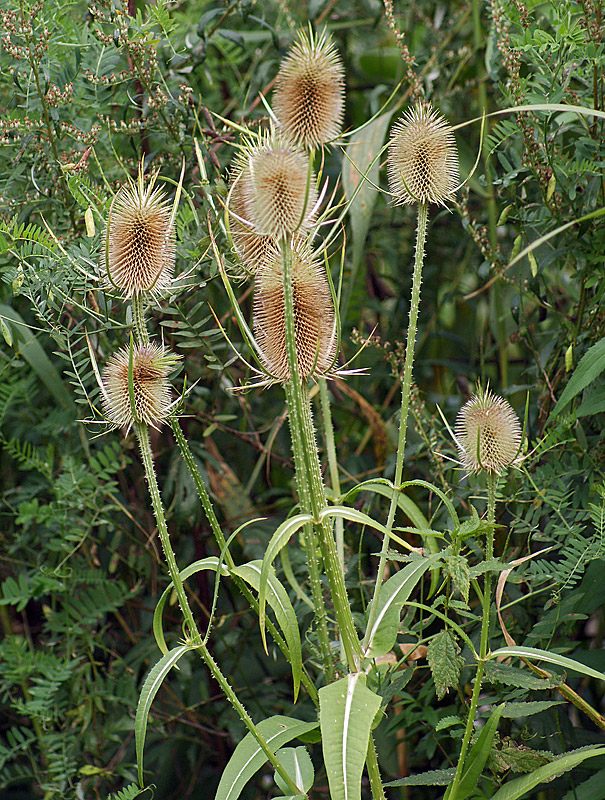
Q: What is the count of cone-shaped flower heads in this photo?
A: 8